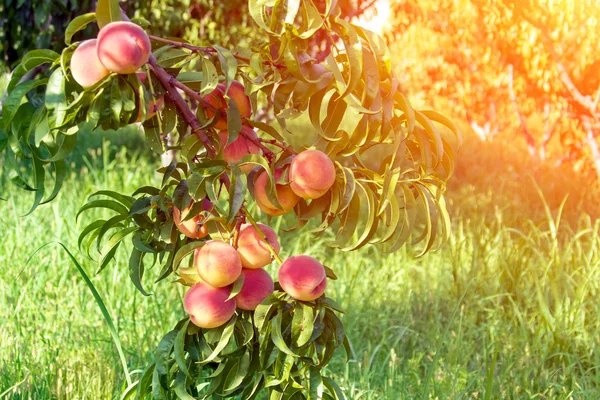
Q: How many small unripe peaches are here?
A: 0